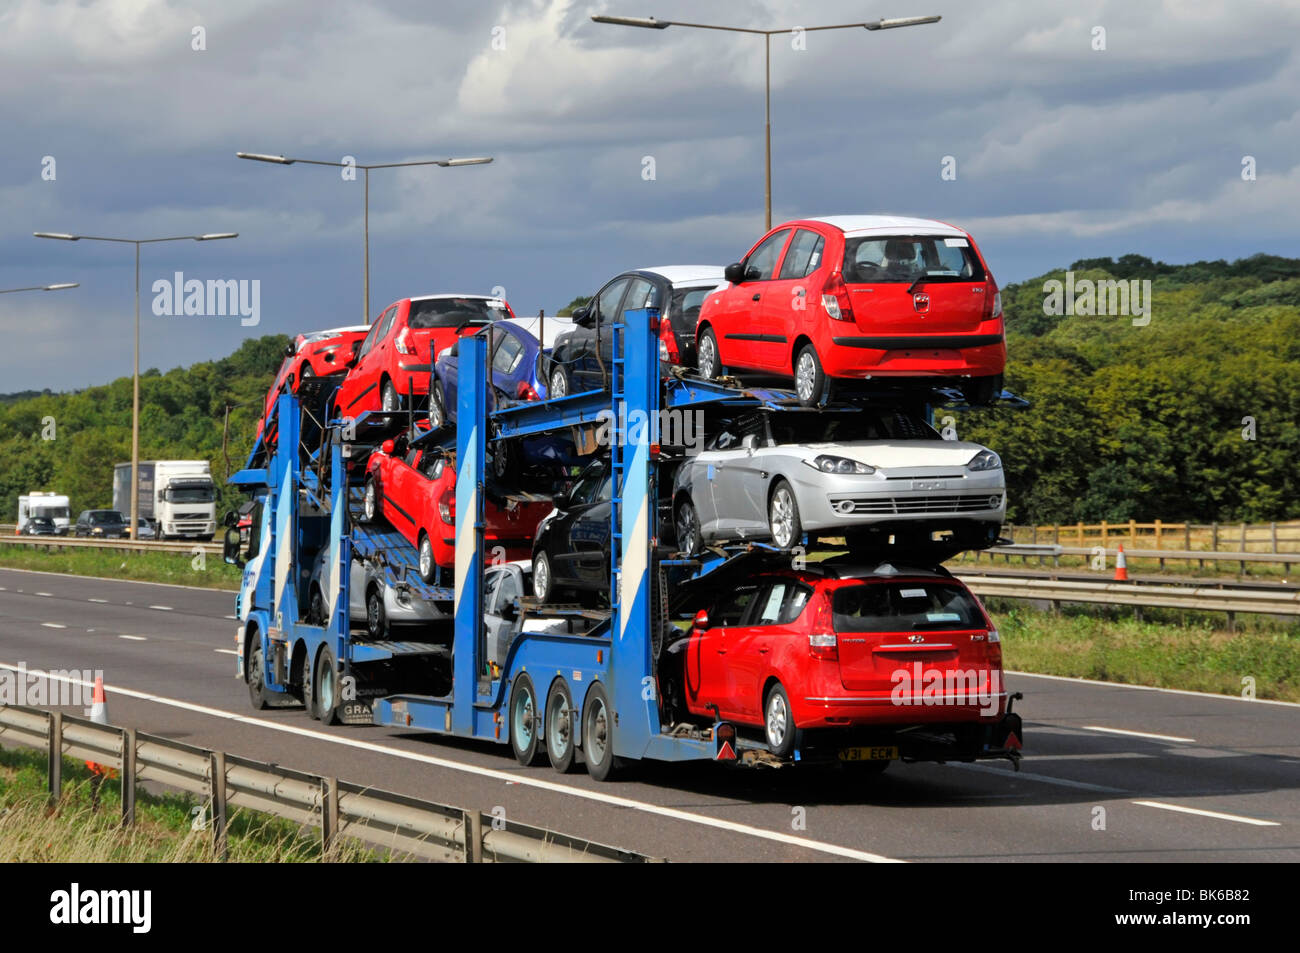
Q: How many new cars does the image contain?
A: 11